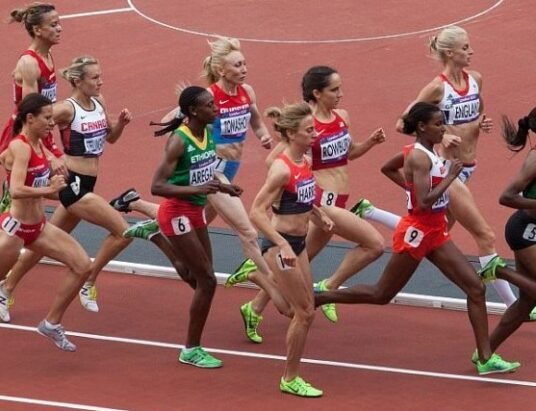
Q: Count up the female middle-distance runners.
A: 10